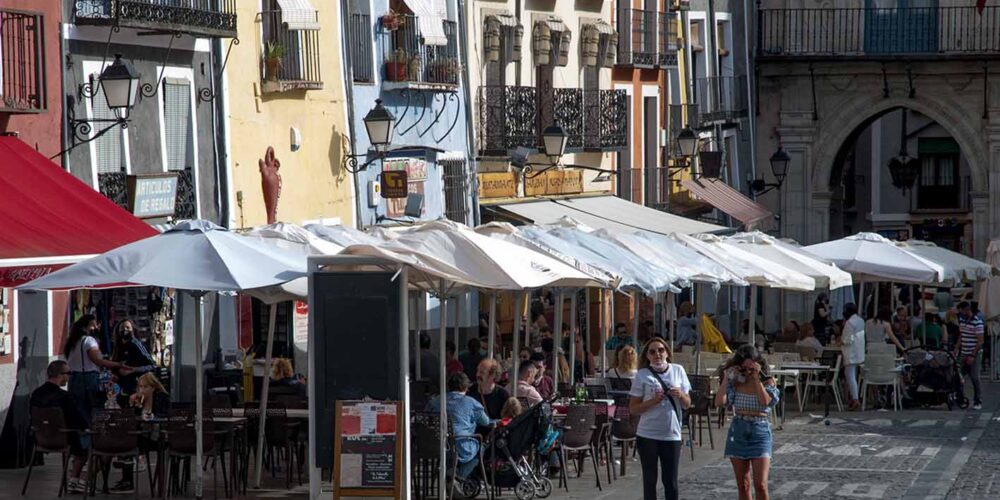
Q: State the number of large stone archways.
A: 1